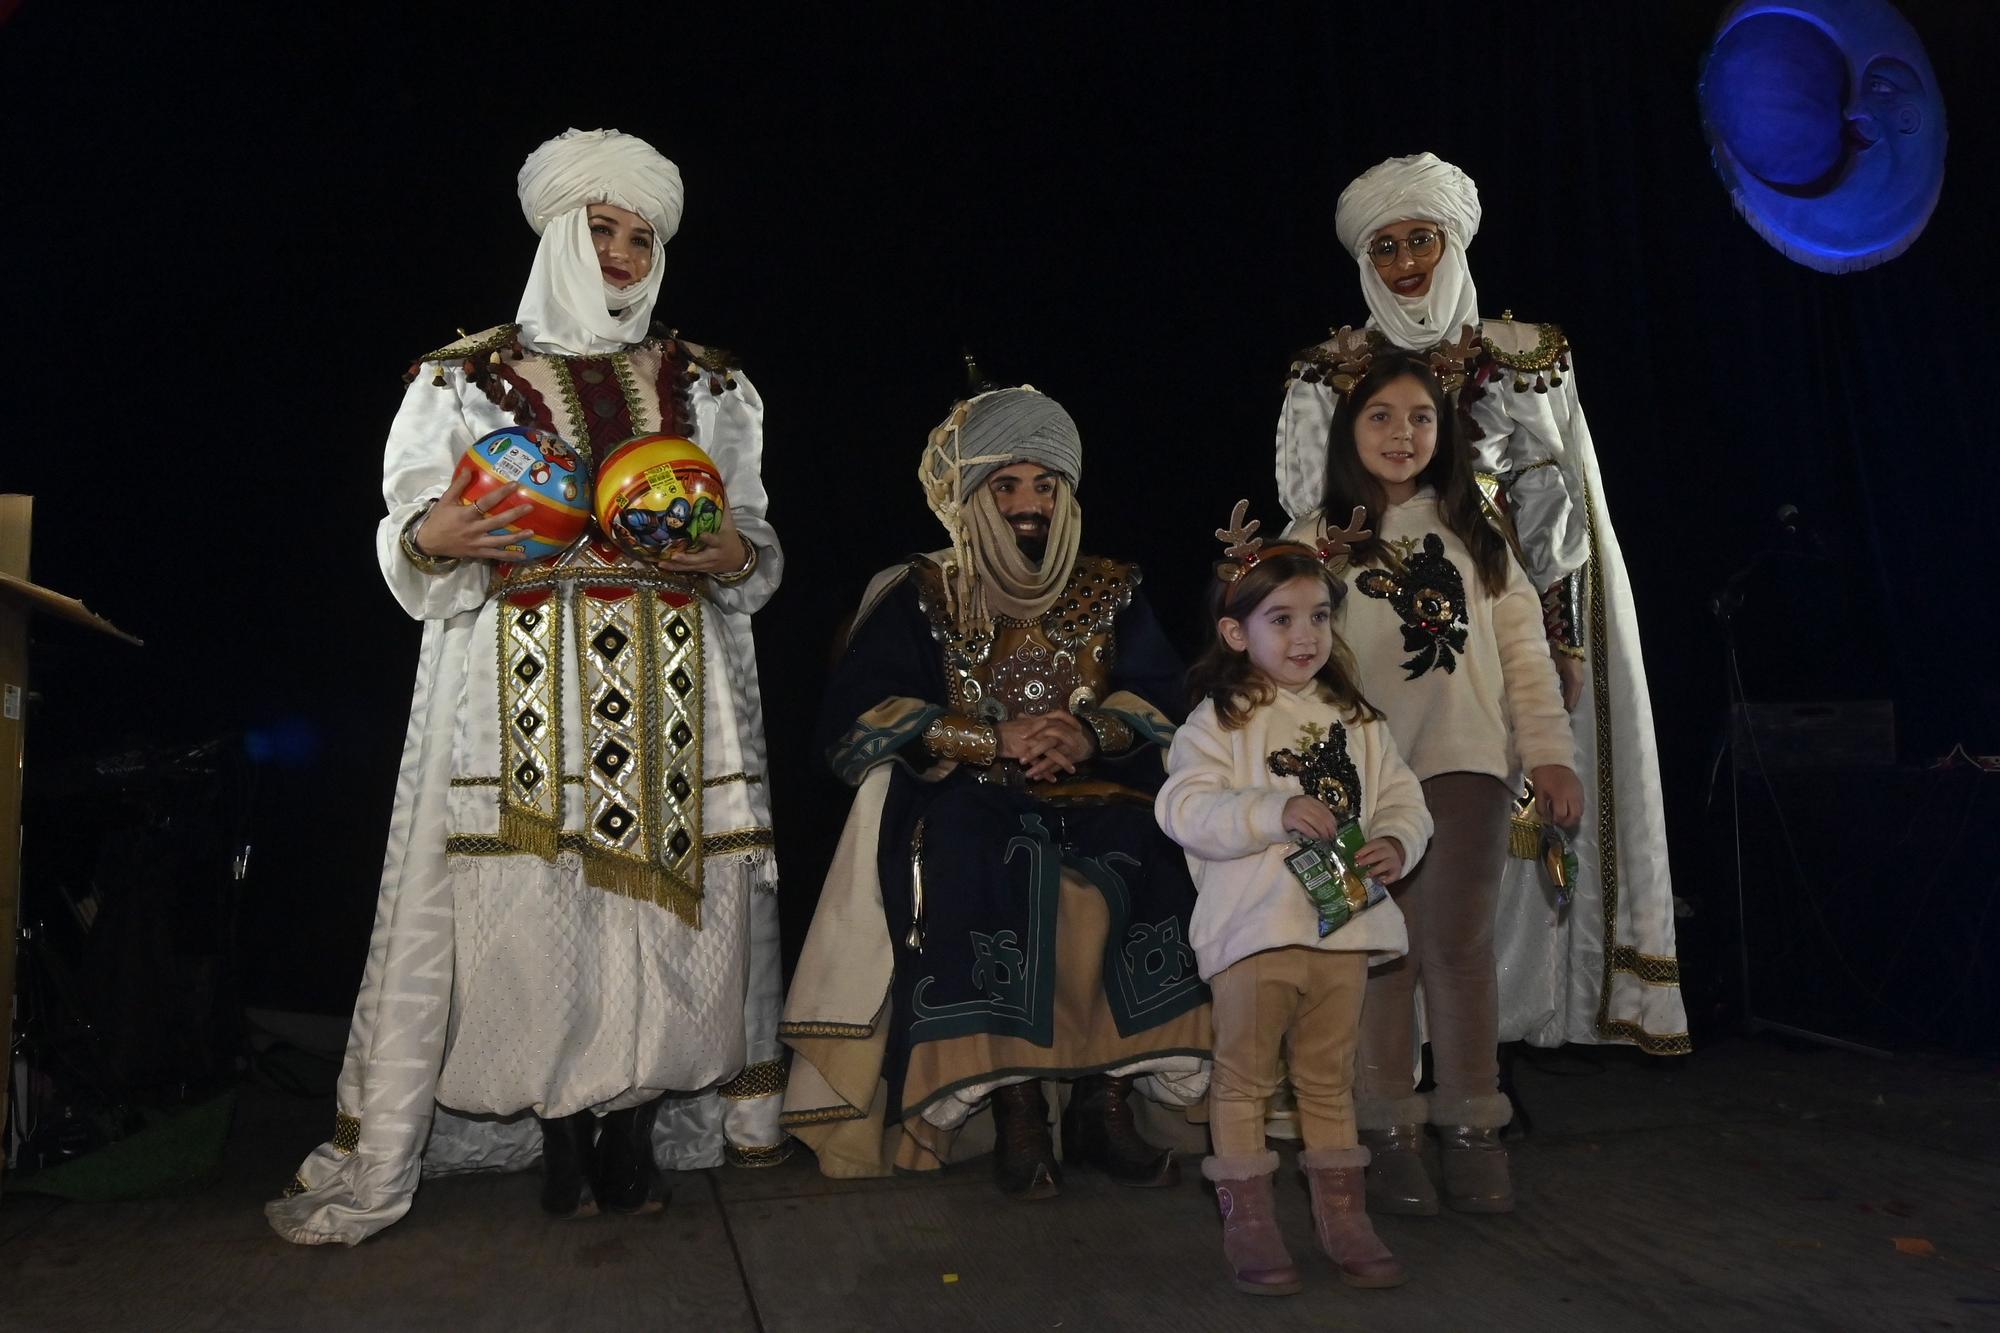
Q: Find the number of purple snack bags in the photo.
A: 0